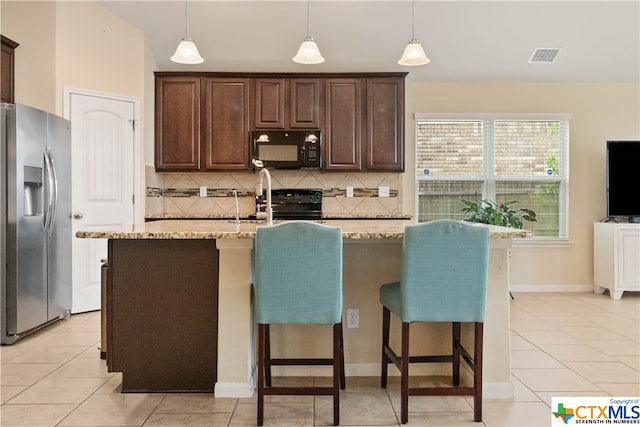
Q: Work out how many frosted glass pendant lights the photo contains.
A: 3